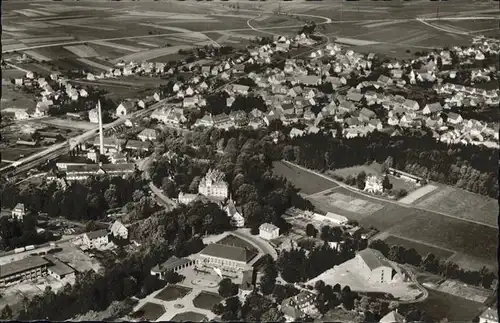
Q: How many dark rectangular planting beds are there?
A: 4